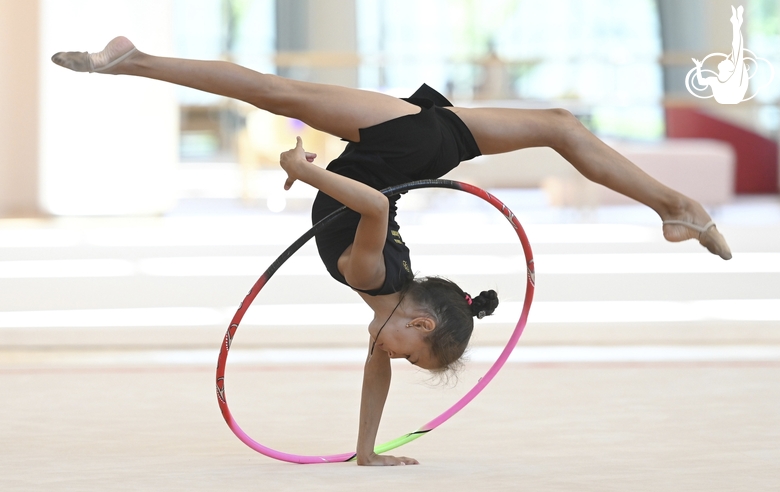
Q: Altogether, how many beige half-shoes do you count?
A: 2